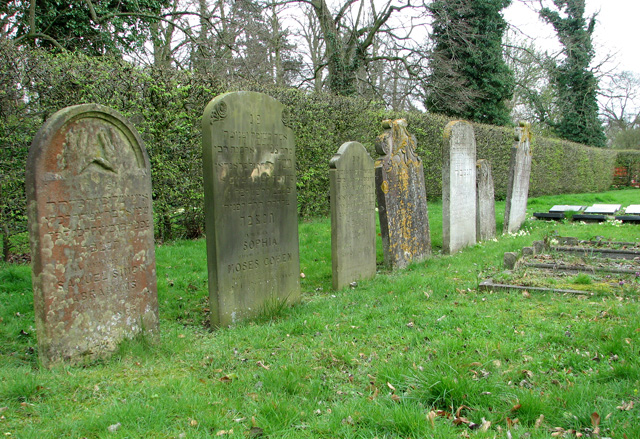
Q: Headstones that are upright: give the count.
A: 7